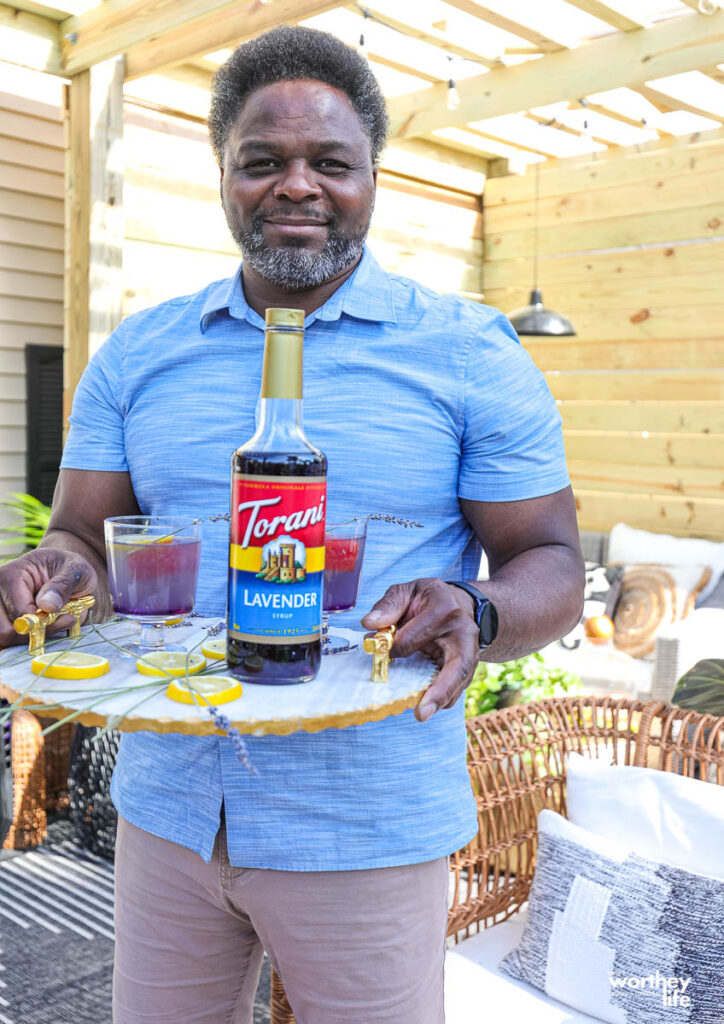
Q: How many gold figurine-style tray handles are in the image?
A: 2